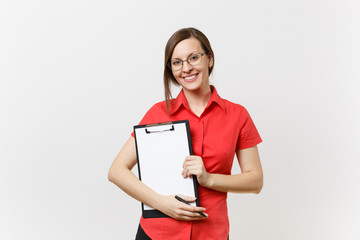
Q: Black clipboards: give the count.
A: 1